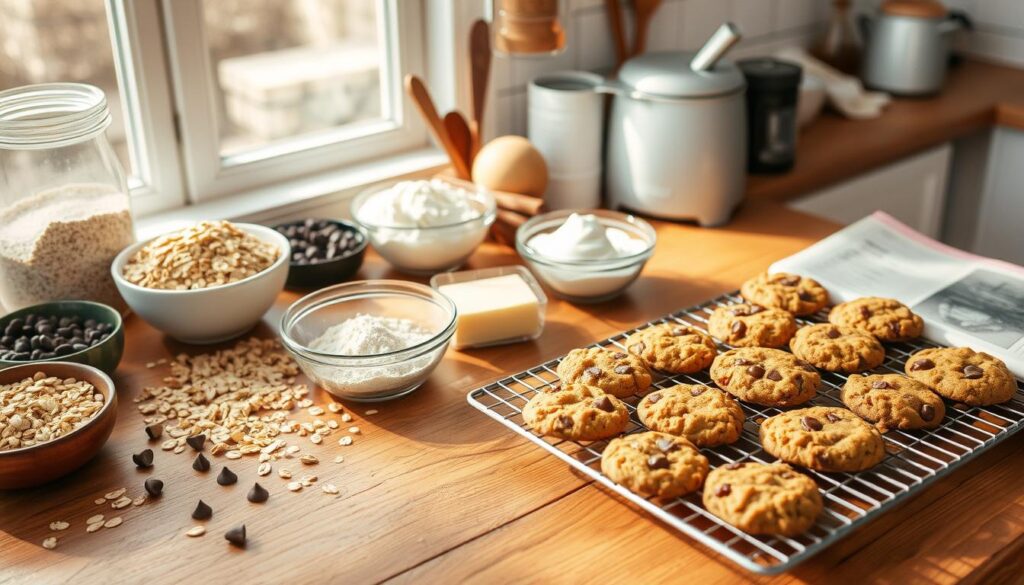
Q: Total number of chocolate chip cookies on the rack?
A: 14